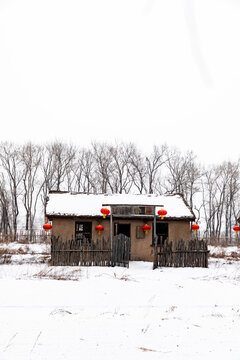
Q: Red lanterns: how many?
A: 7